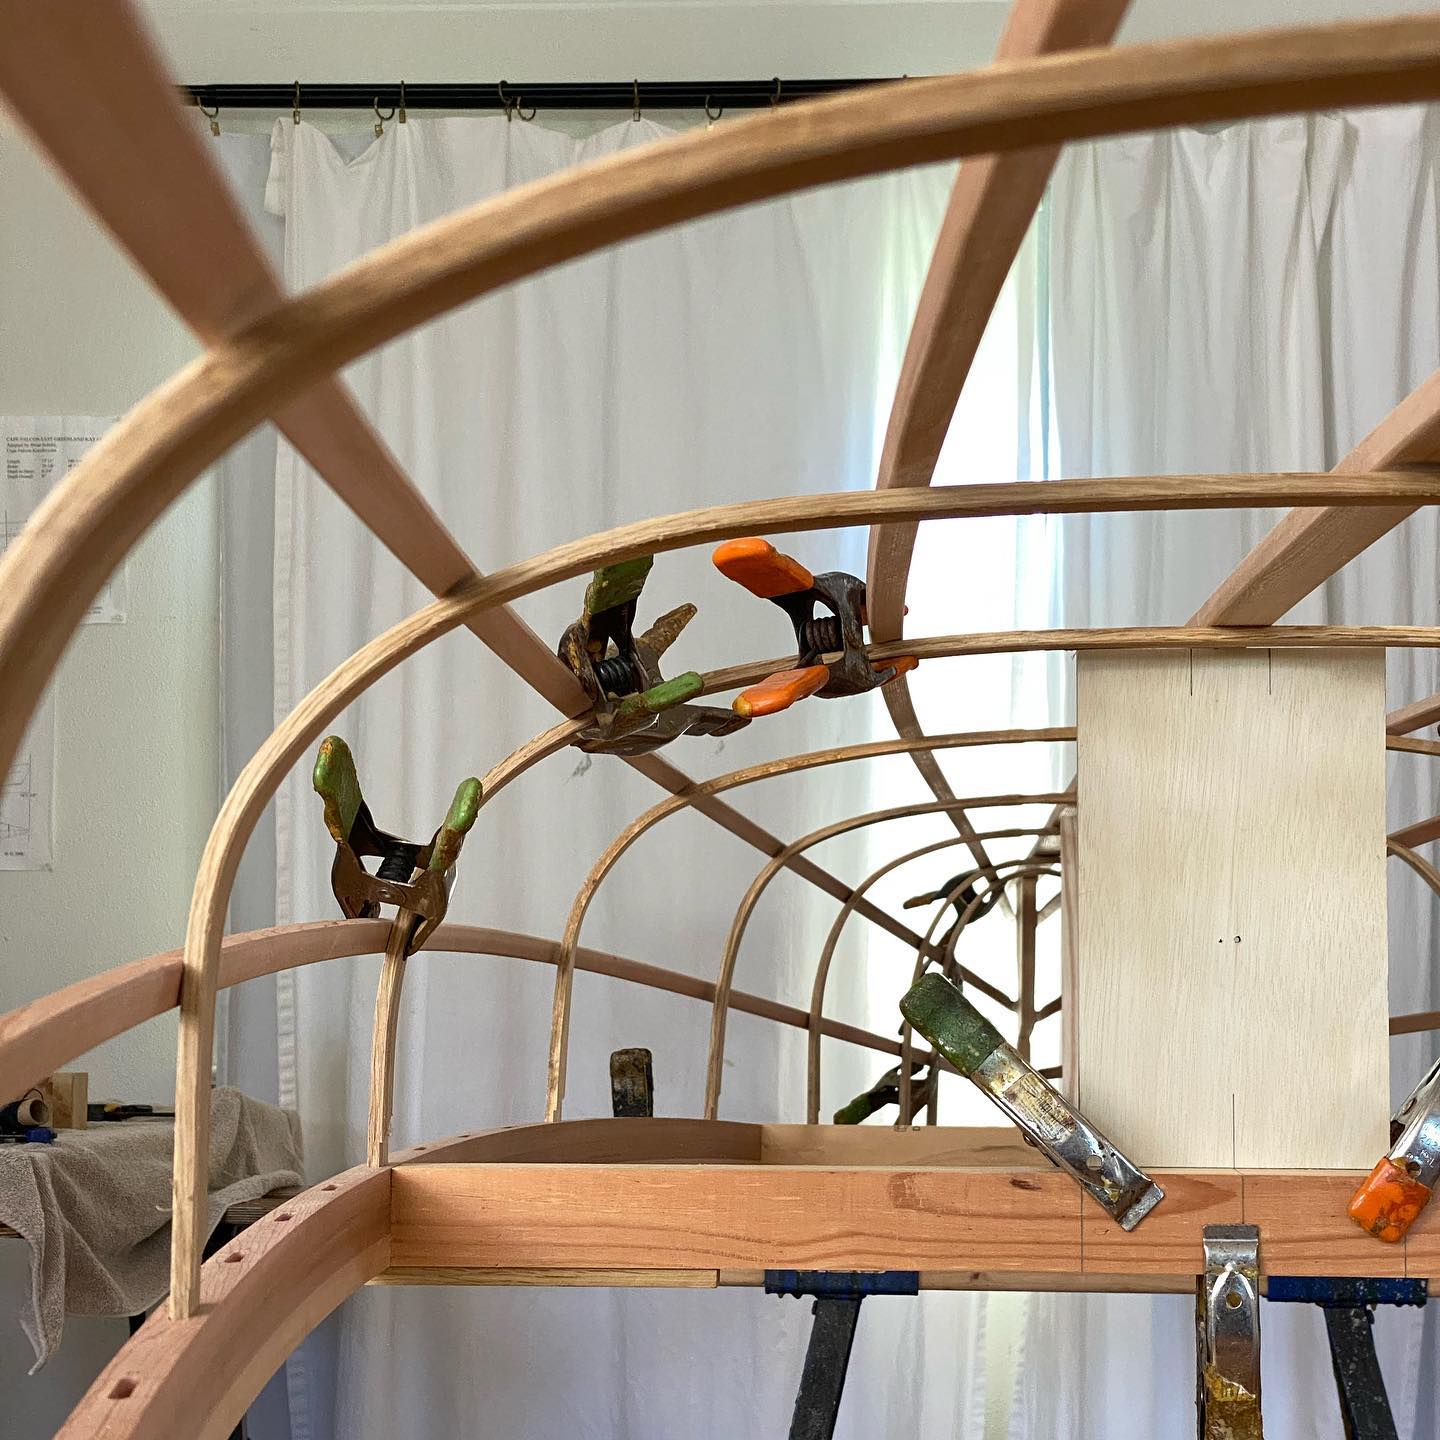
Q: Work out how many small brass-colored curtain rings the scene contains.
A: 9